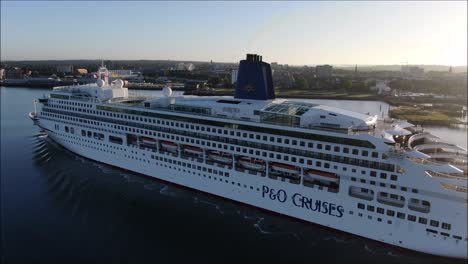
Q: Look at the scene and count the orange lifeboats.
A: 7